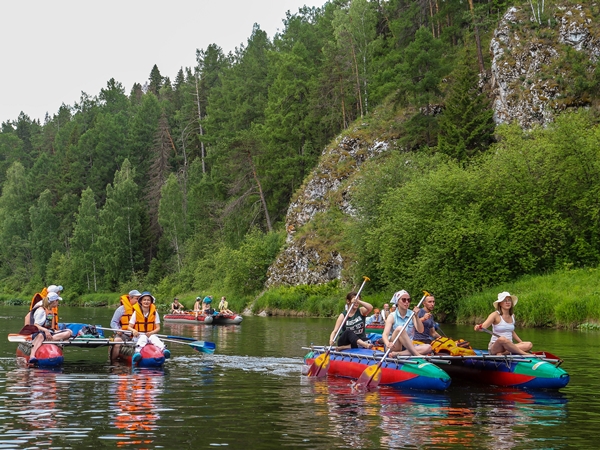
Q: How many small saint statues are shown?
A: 0